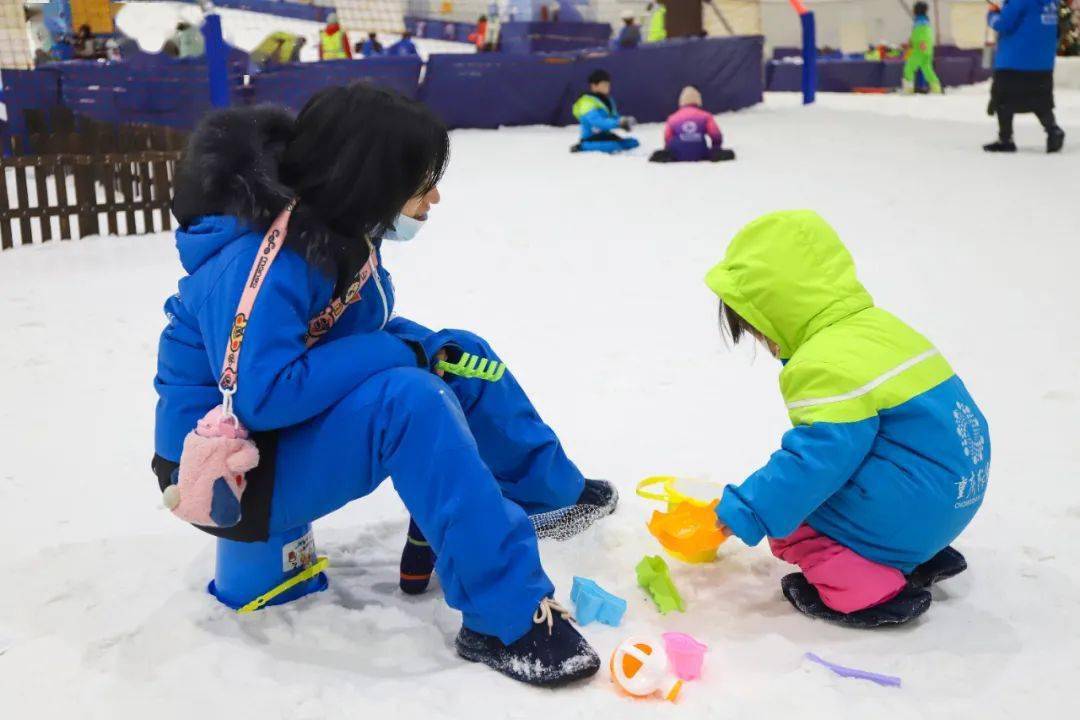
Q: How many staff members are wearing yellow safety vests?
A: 2